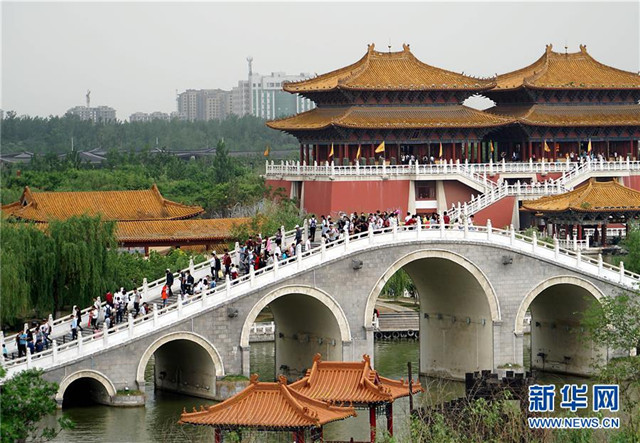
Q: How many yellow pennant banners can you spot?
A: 8